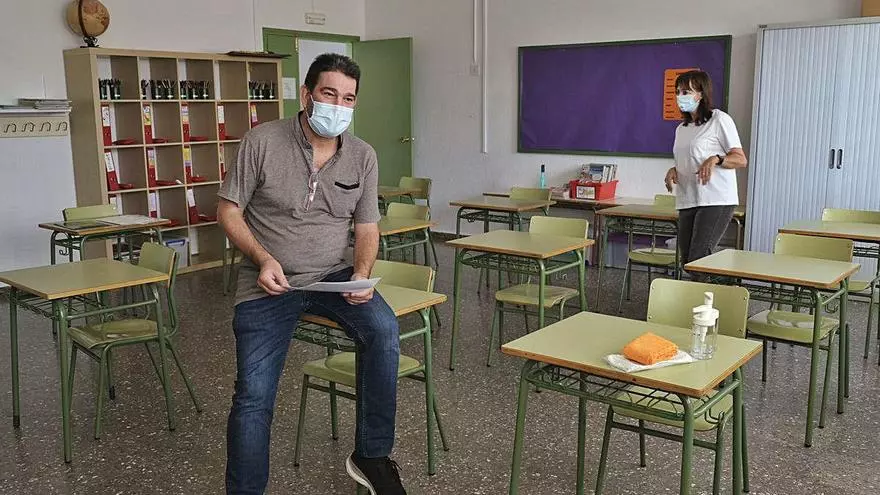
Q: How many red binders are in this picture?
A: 12